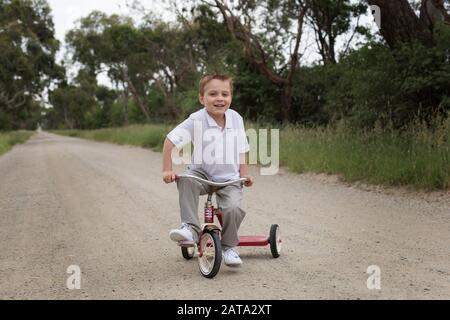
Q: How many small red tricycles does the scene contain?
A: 1